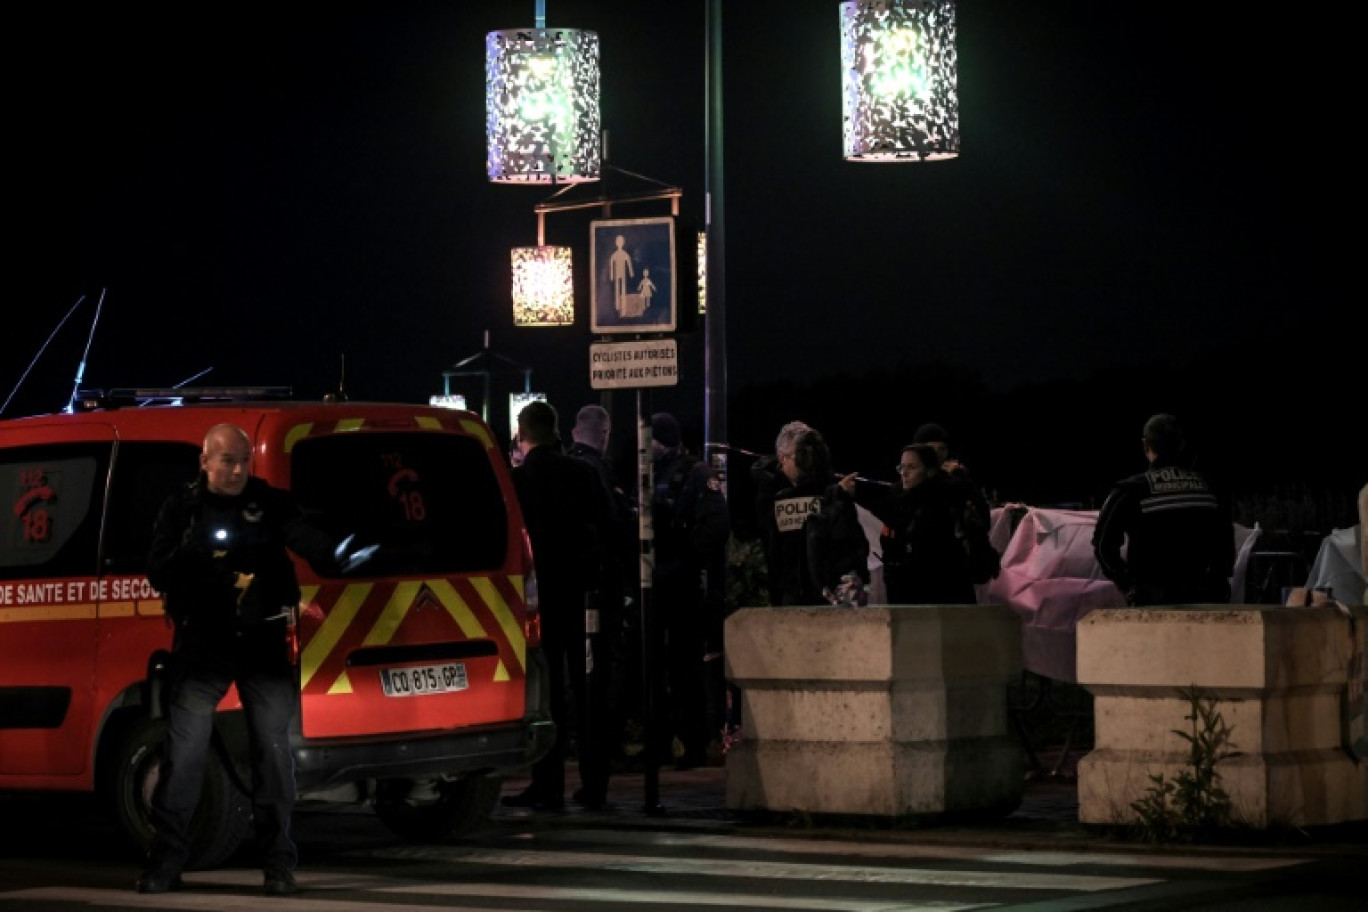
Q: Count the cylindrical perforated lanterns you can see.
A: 6